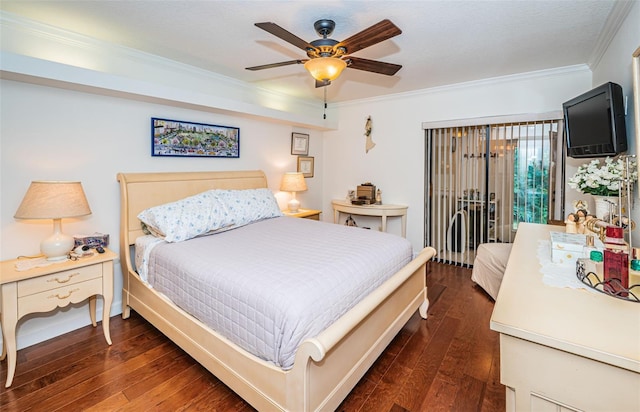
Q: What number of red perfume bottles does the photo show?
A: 1